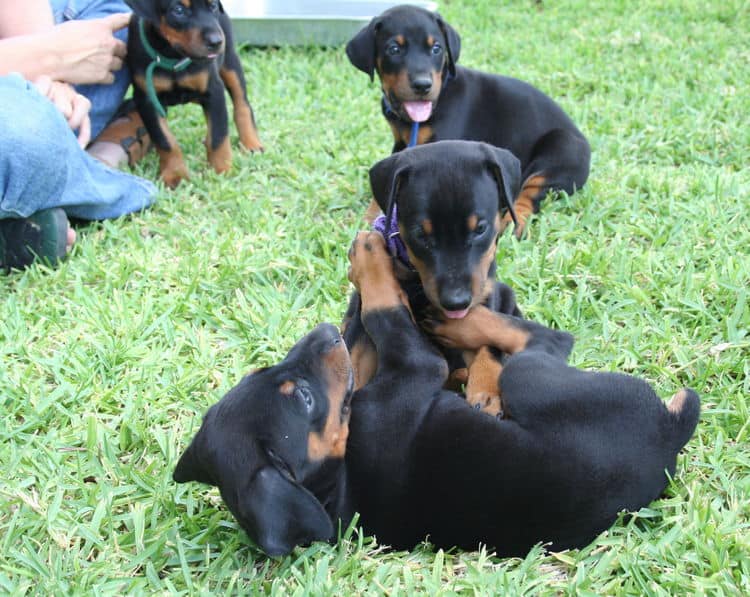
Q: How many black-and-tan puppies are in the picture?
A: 4